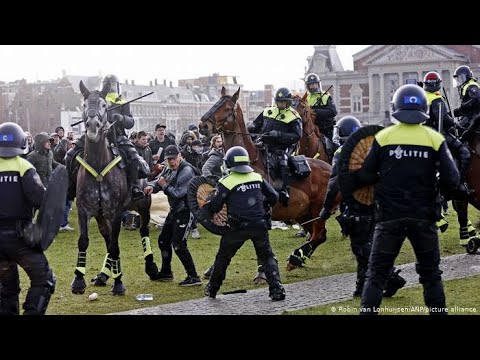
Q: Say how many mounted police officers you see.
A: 5